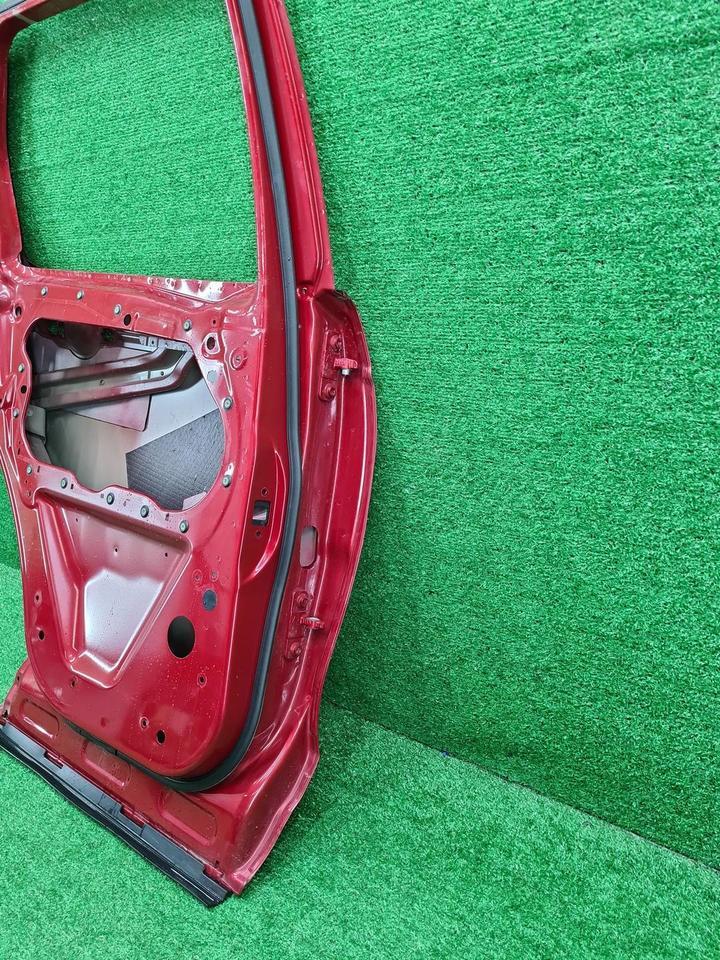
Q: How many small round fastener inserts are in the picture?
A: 13